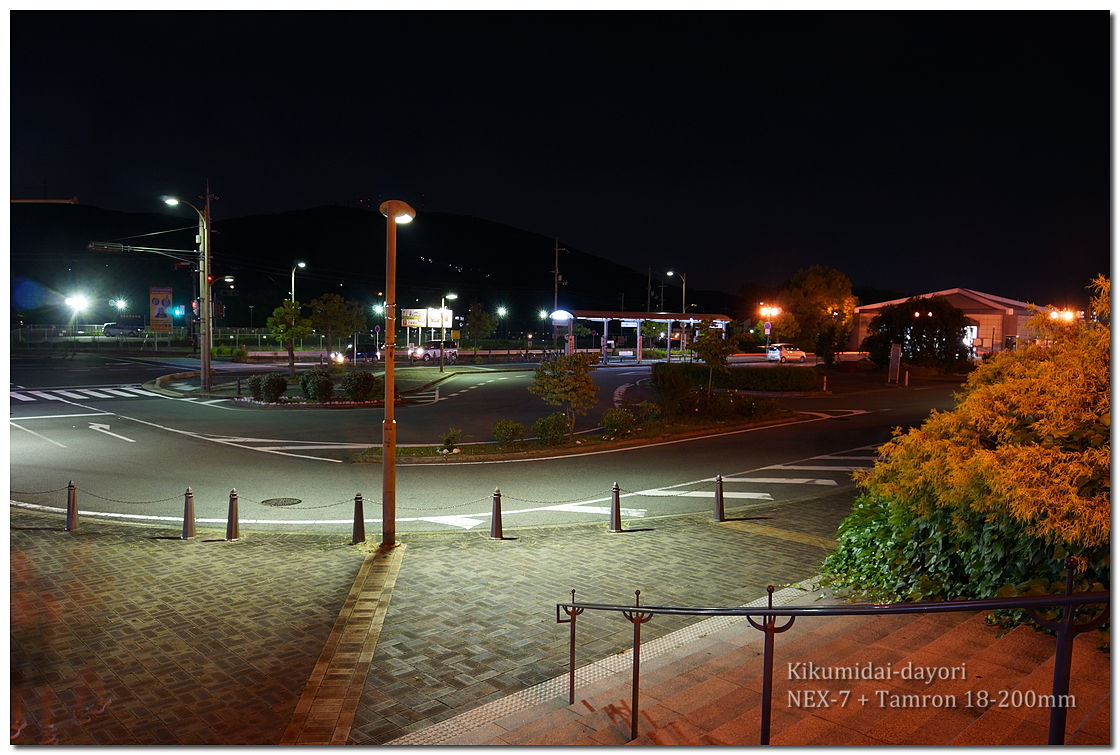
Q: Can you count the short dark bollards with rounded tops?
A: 7